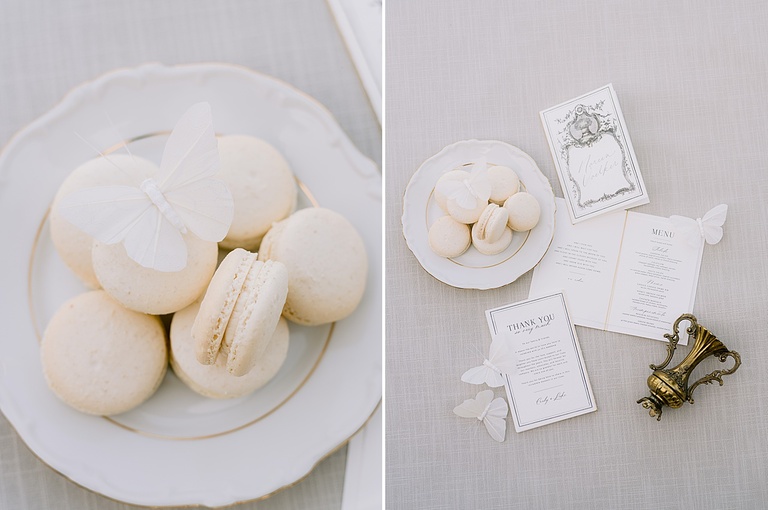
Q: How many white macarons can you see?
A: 14